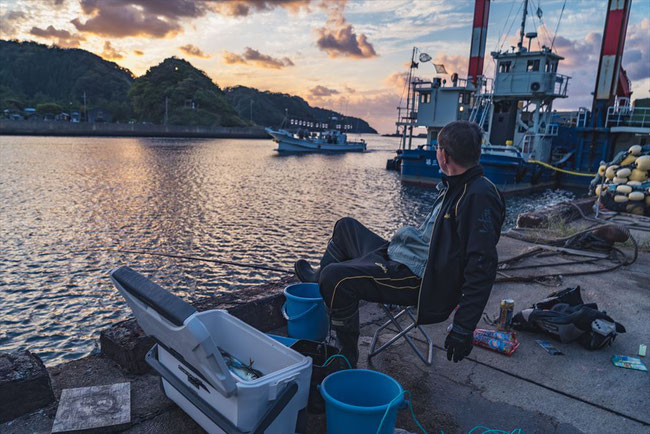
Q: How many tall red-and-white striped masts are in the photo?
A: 2